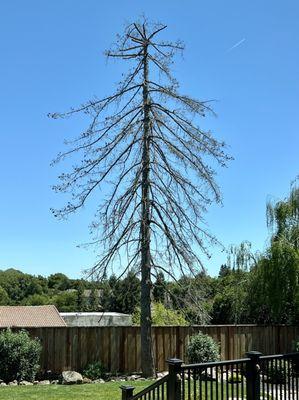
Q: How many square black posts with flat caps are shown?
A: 3